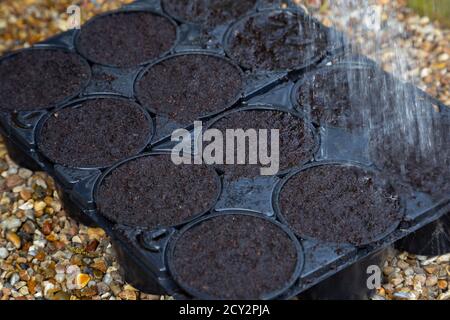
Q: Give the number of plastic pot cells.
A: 12